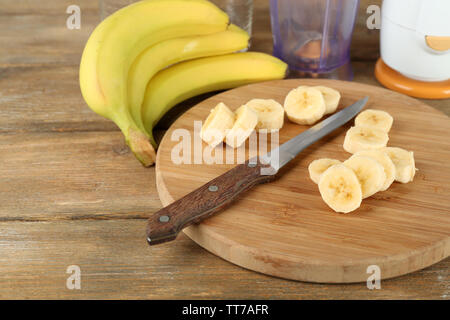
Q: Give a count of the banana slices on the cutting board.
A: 12